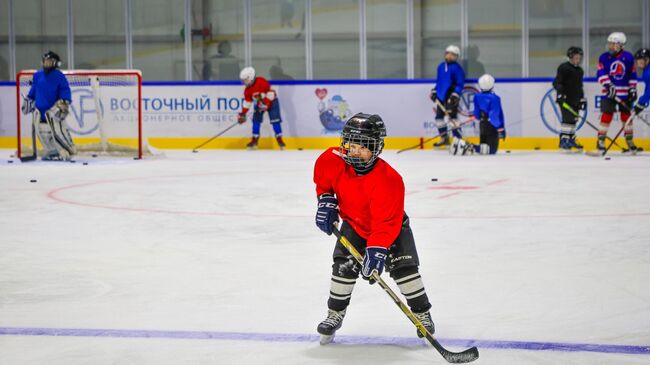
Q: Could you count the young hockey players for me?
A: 8